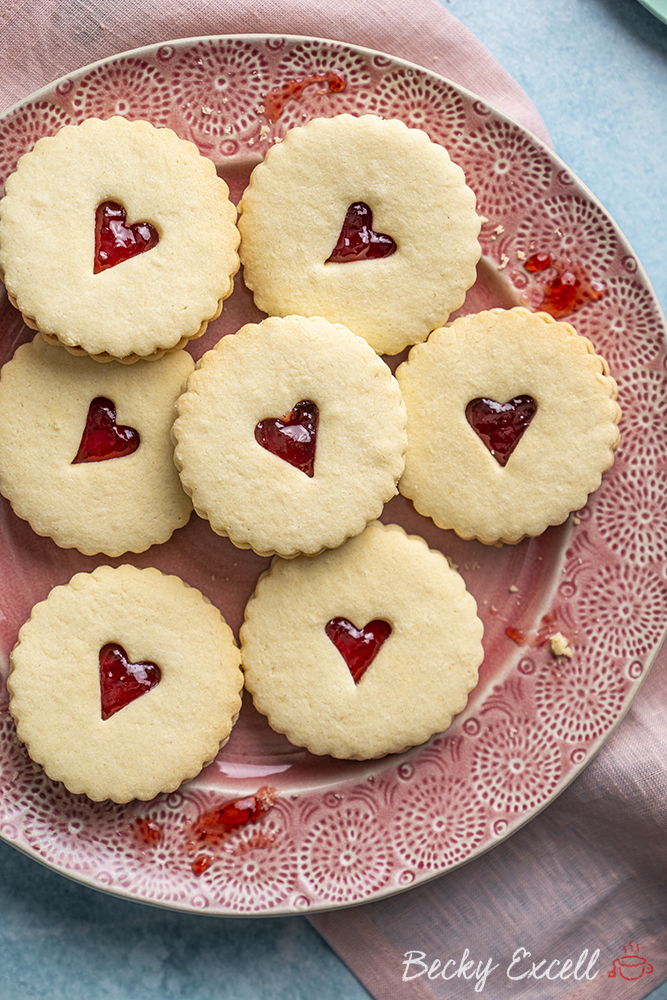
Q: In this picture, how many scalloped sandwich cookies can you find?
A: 7